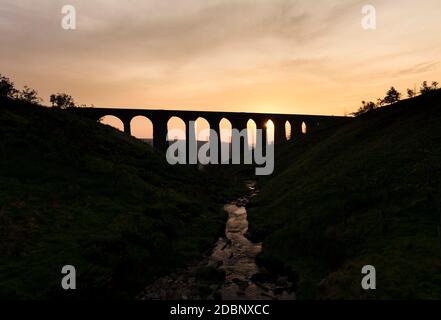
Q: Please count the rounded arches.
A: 9